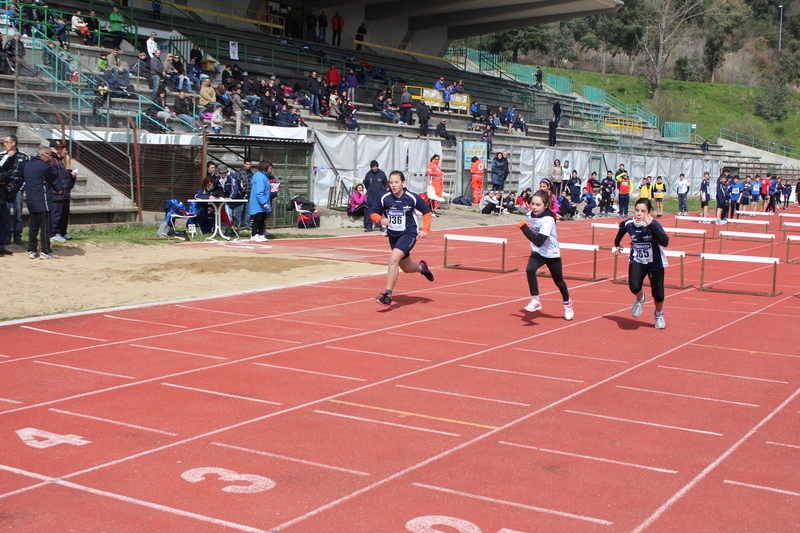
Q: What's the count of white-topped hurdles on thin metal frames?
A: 13